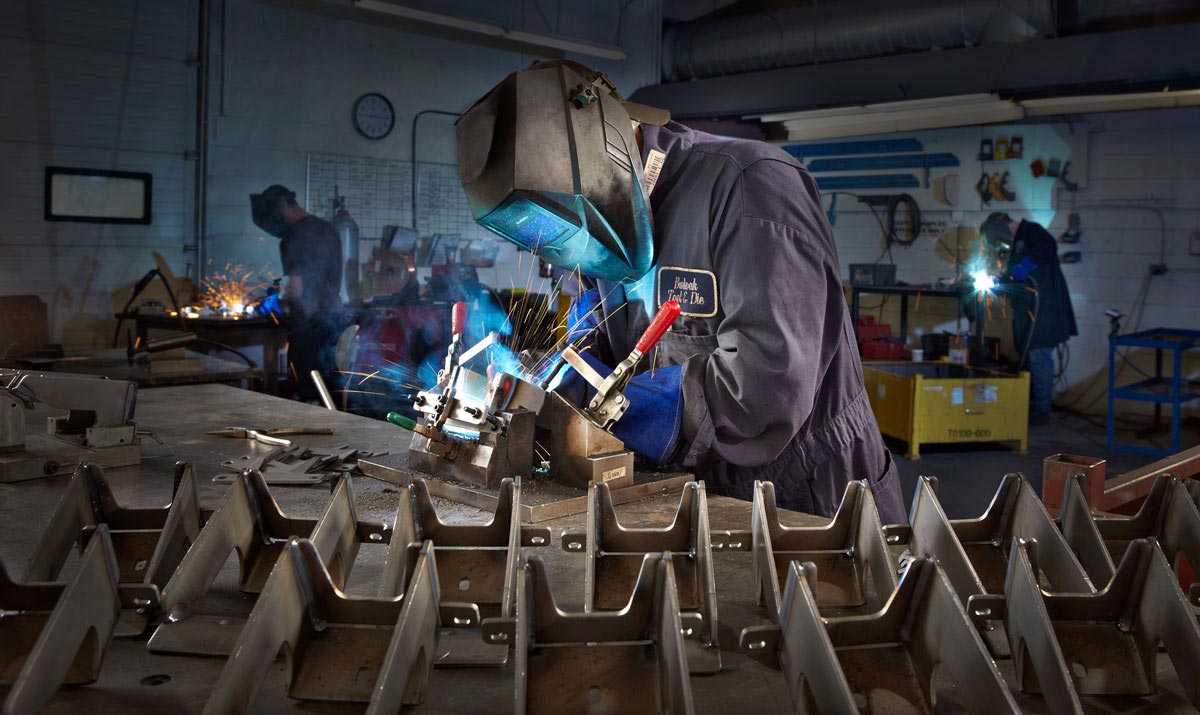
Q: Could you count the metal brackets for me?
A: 12